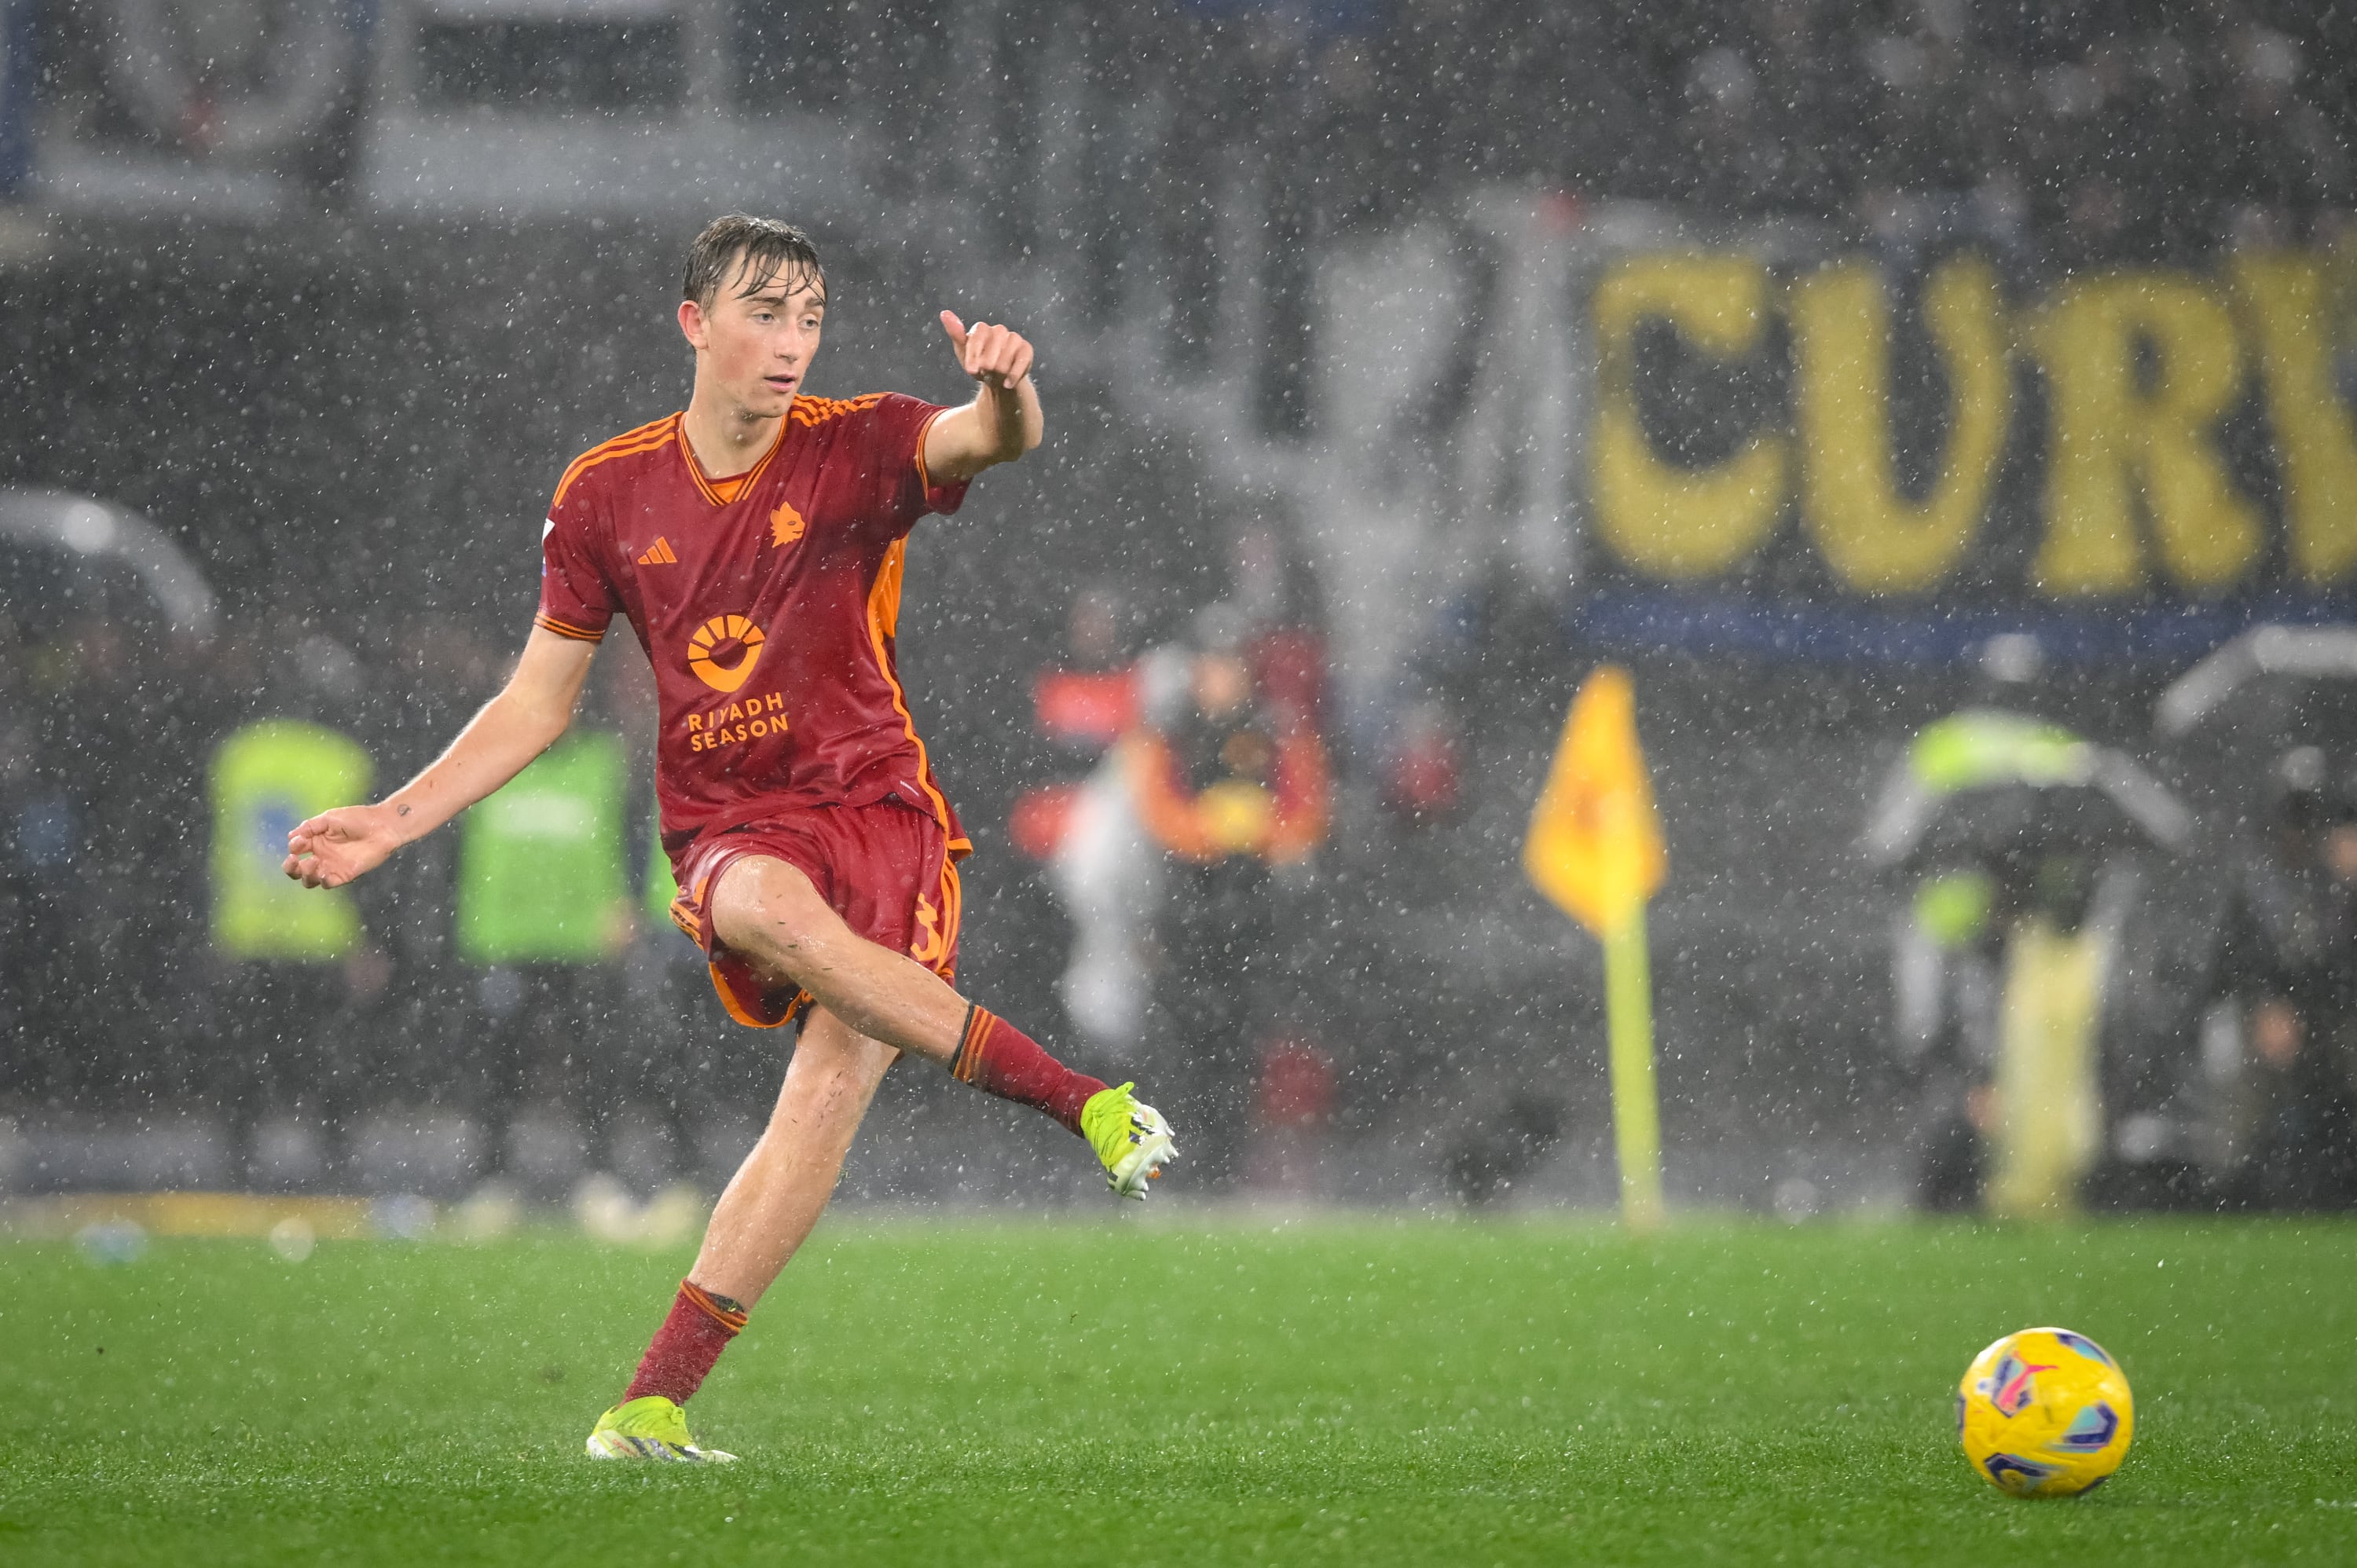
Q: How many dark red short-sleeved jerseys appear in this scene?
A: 1